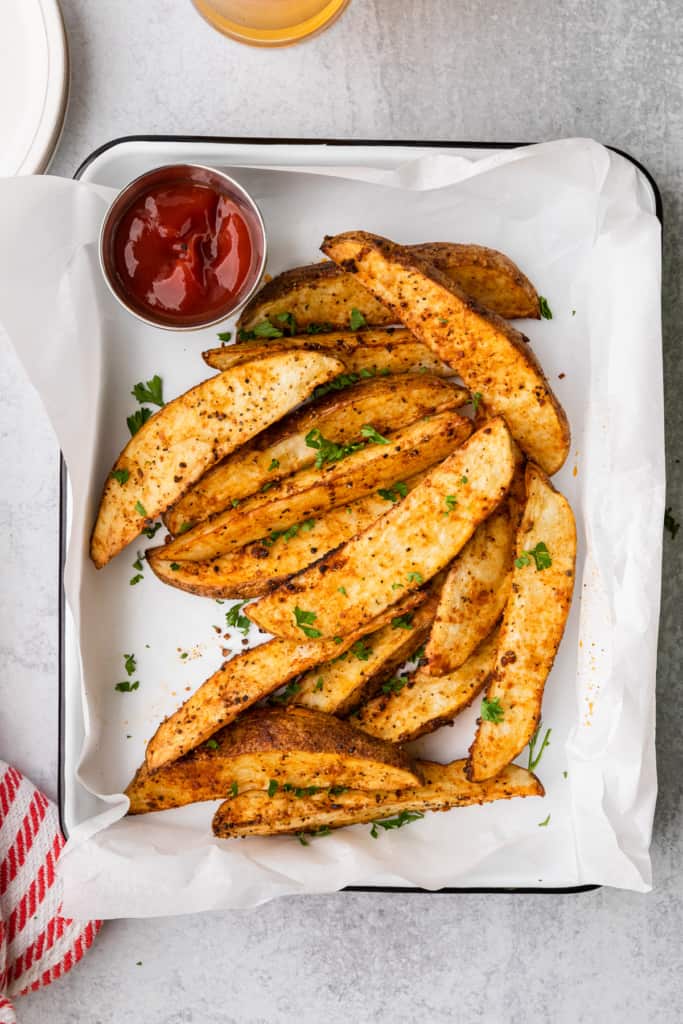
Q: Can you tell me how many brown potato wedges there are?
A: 15